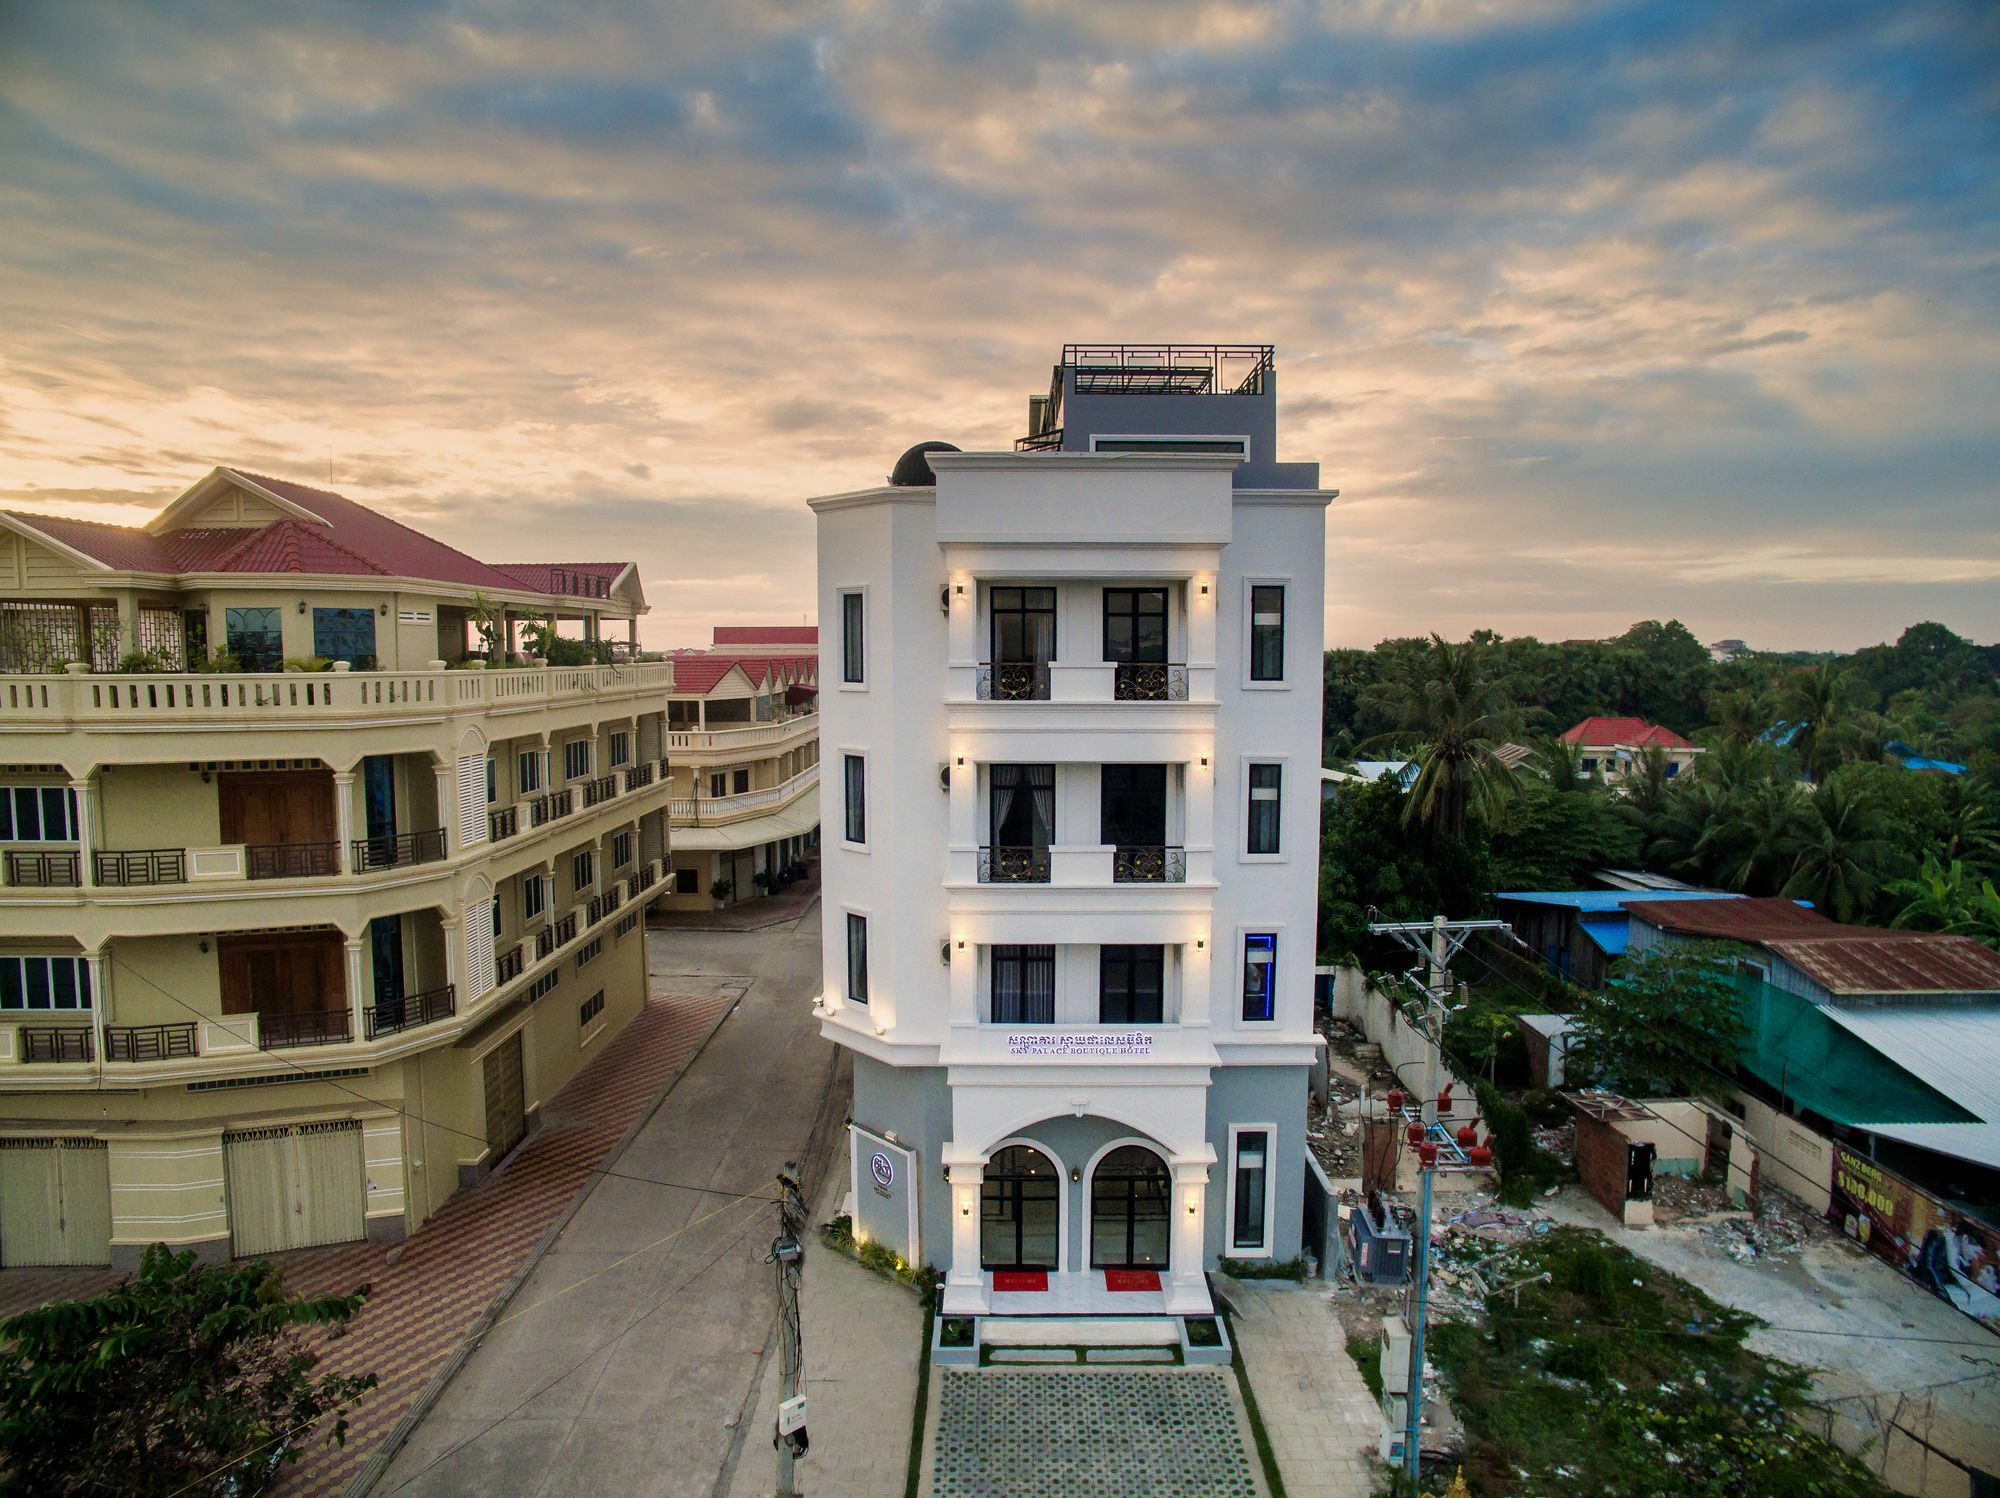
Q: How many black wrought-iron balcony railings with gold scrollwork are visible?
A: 4